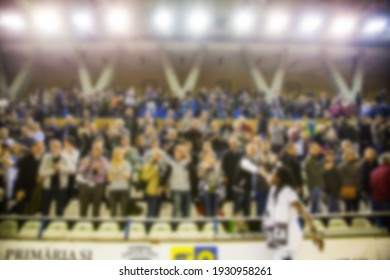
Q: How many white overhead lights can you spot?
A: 11